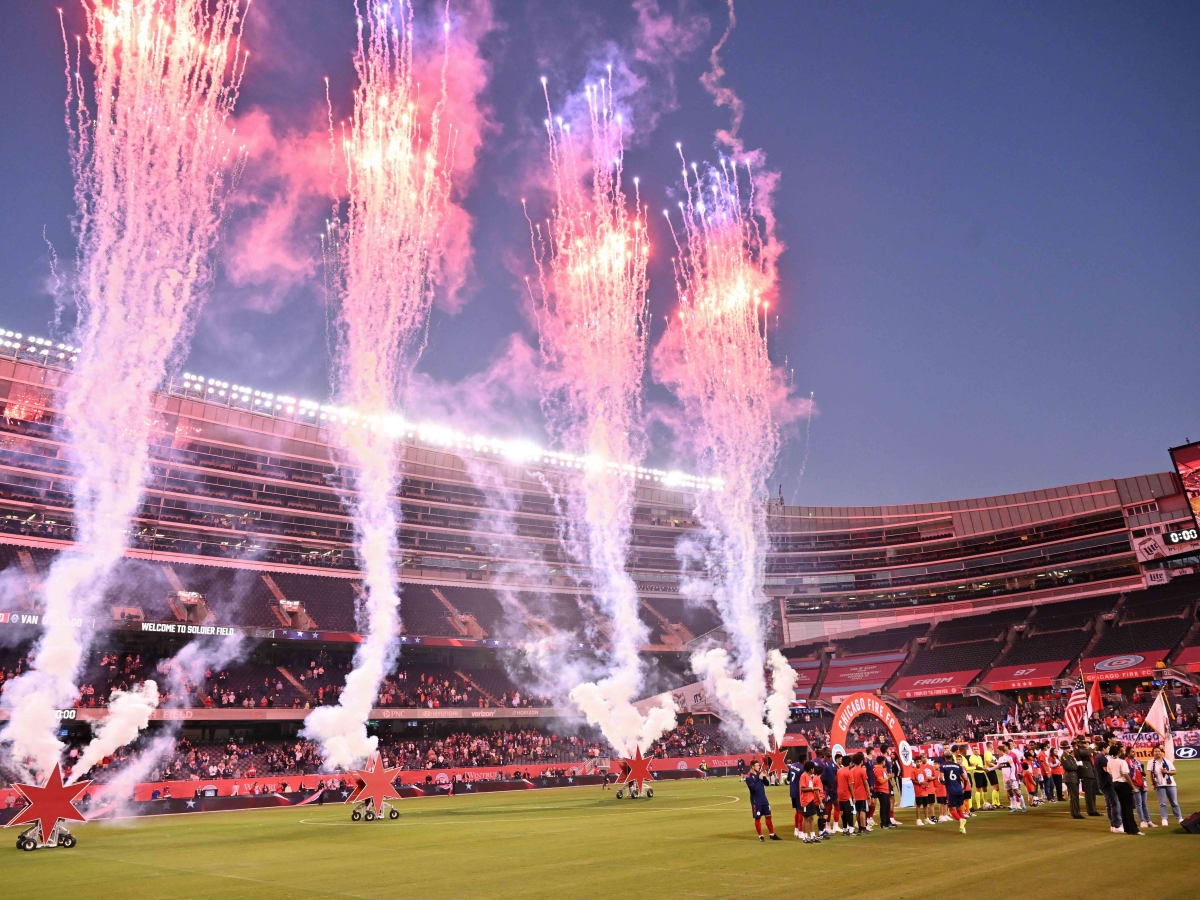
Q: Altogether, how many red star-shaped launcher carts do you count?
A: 4